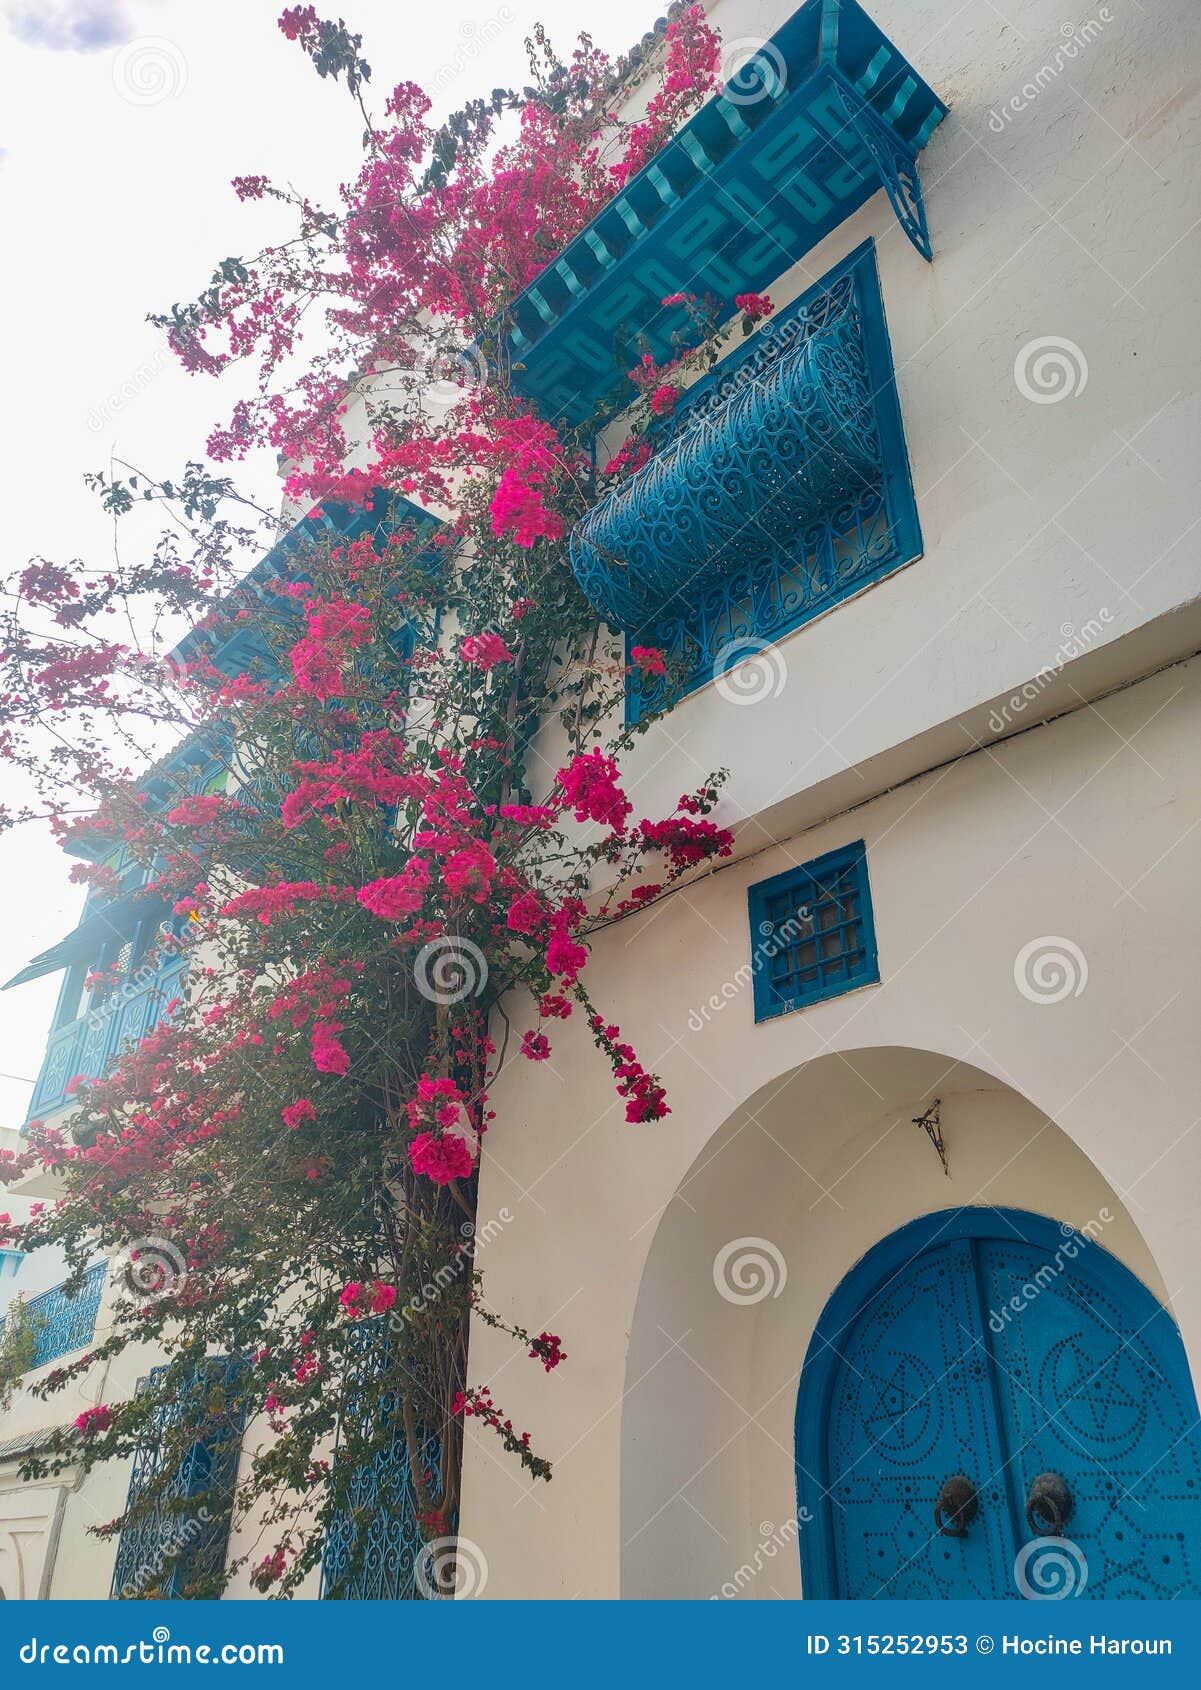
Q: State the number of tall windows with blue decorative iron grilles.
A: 2